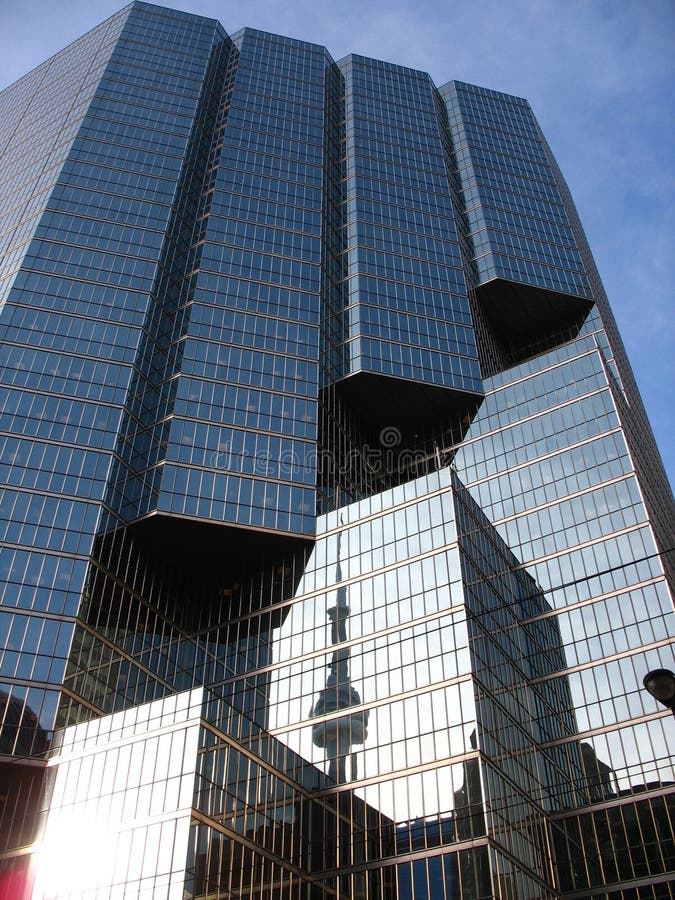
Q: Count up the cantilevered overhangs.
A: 3